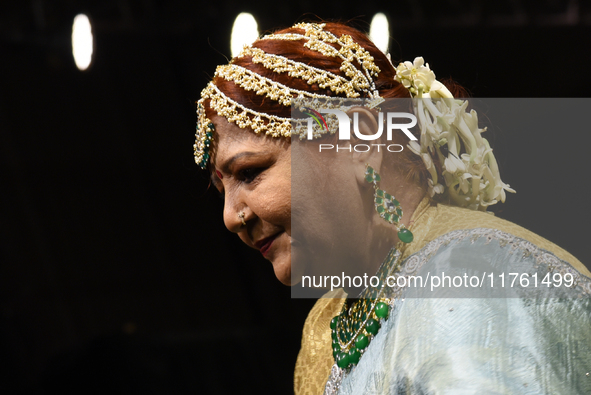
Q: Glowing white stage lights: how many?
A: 3